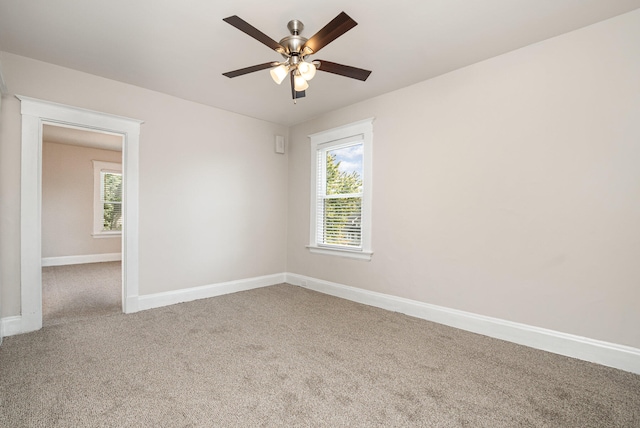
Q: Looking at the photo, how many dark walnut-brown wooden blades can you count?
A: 5